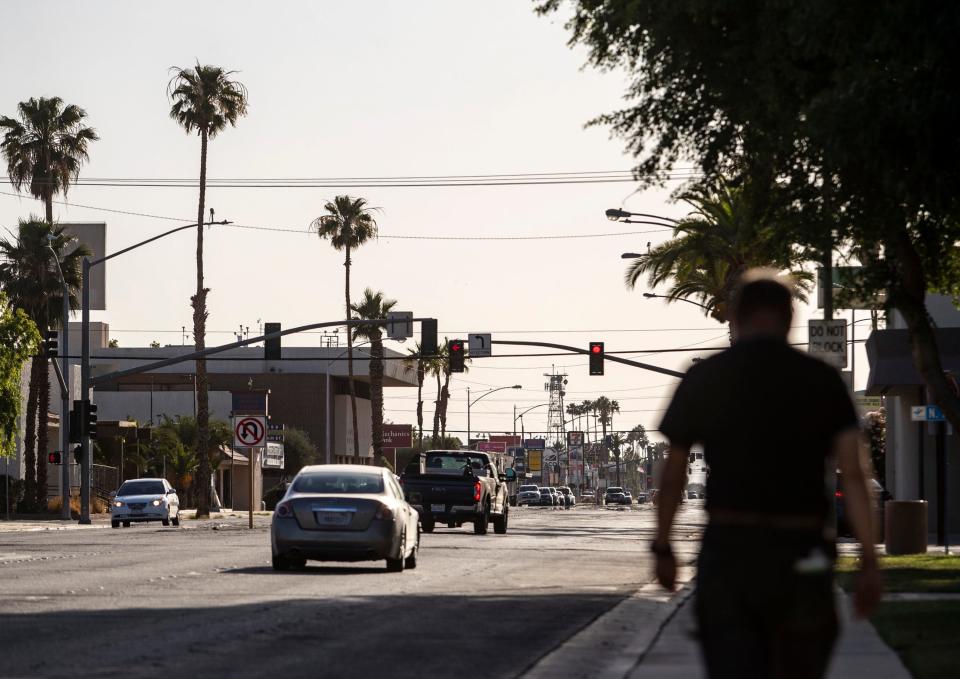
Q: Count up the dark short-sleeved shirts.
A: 1